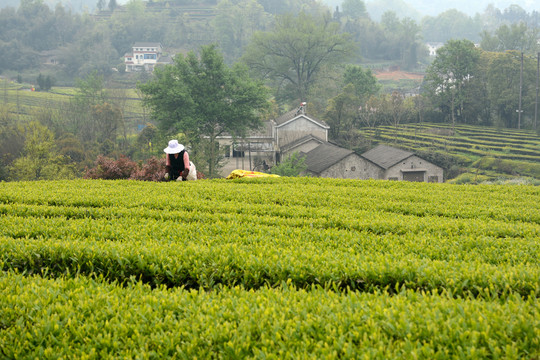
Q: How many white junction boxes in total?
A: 2